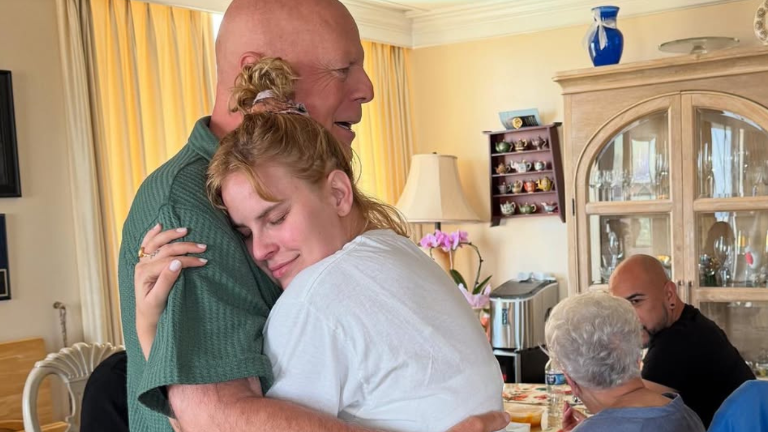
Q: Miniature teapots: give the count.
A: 13